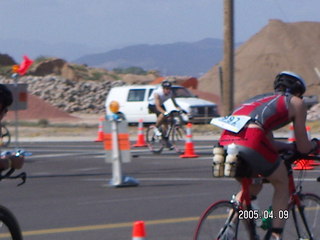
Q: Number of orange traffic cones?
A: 6